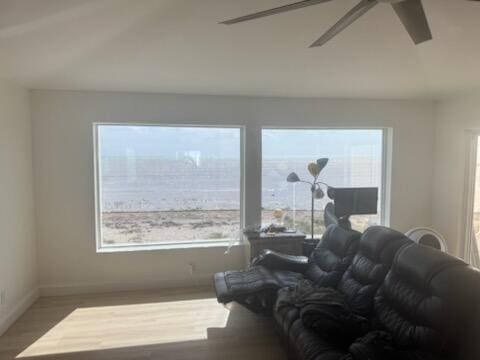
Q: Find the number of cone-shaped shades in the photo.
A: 5